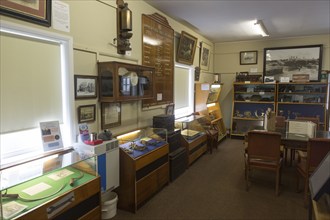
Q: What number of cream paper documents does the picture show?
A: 3